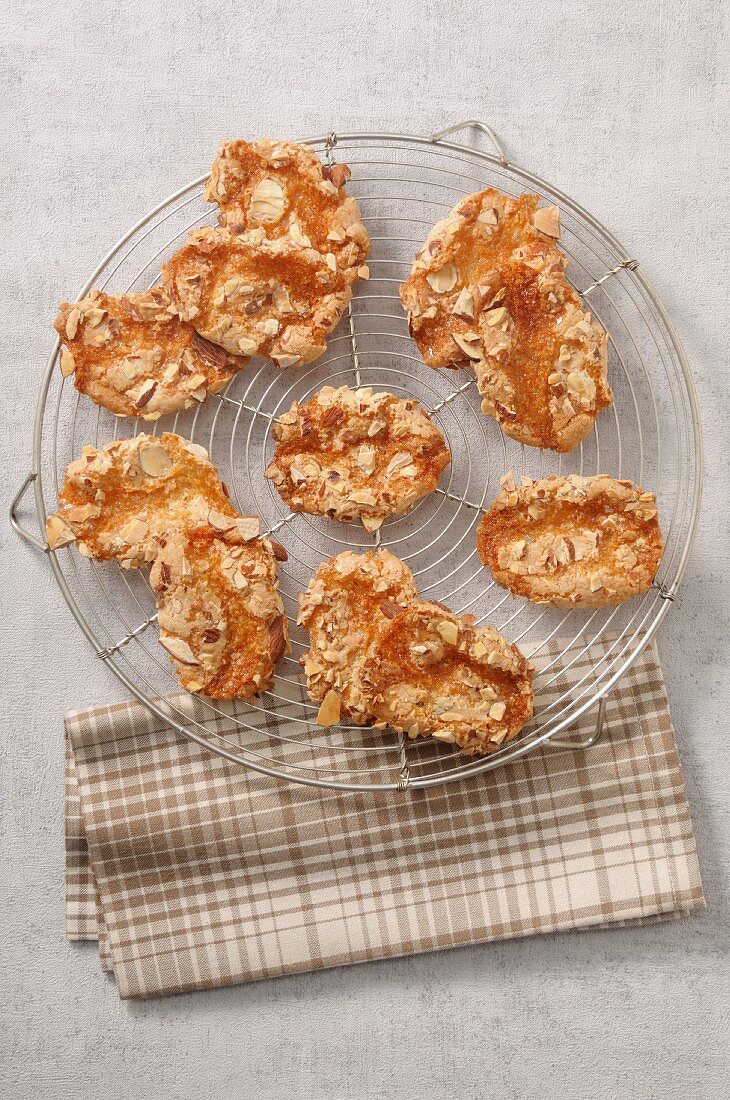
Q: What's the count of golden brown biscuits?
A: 11